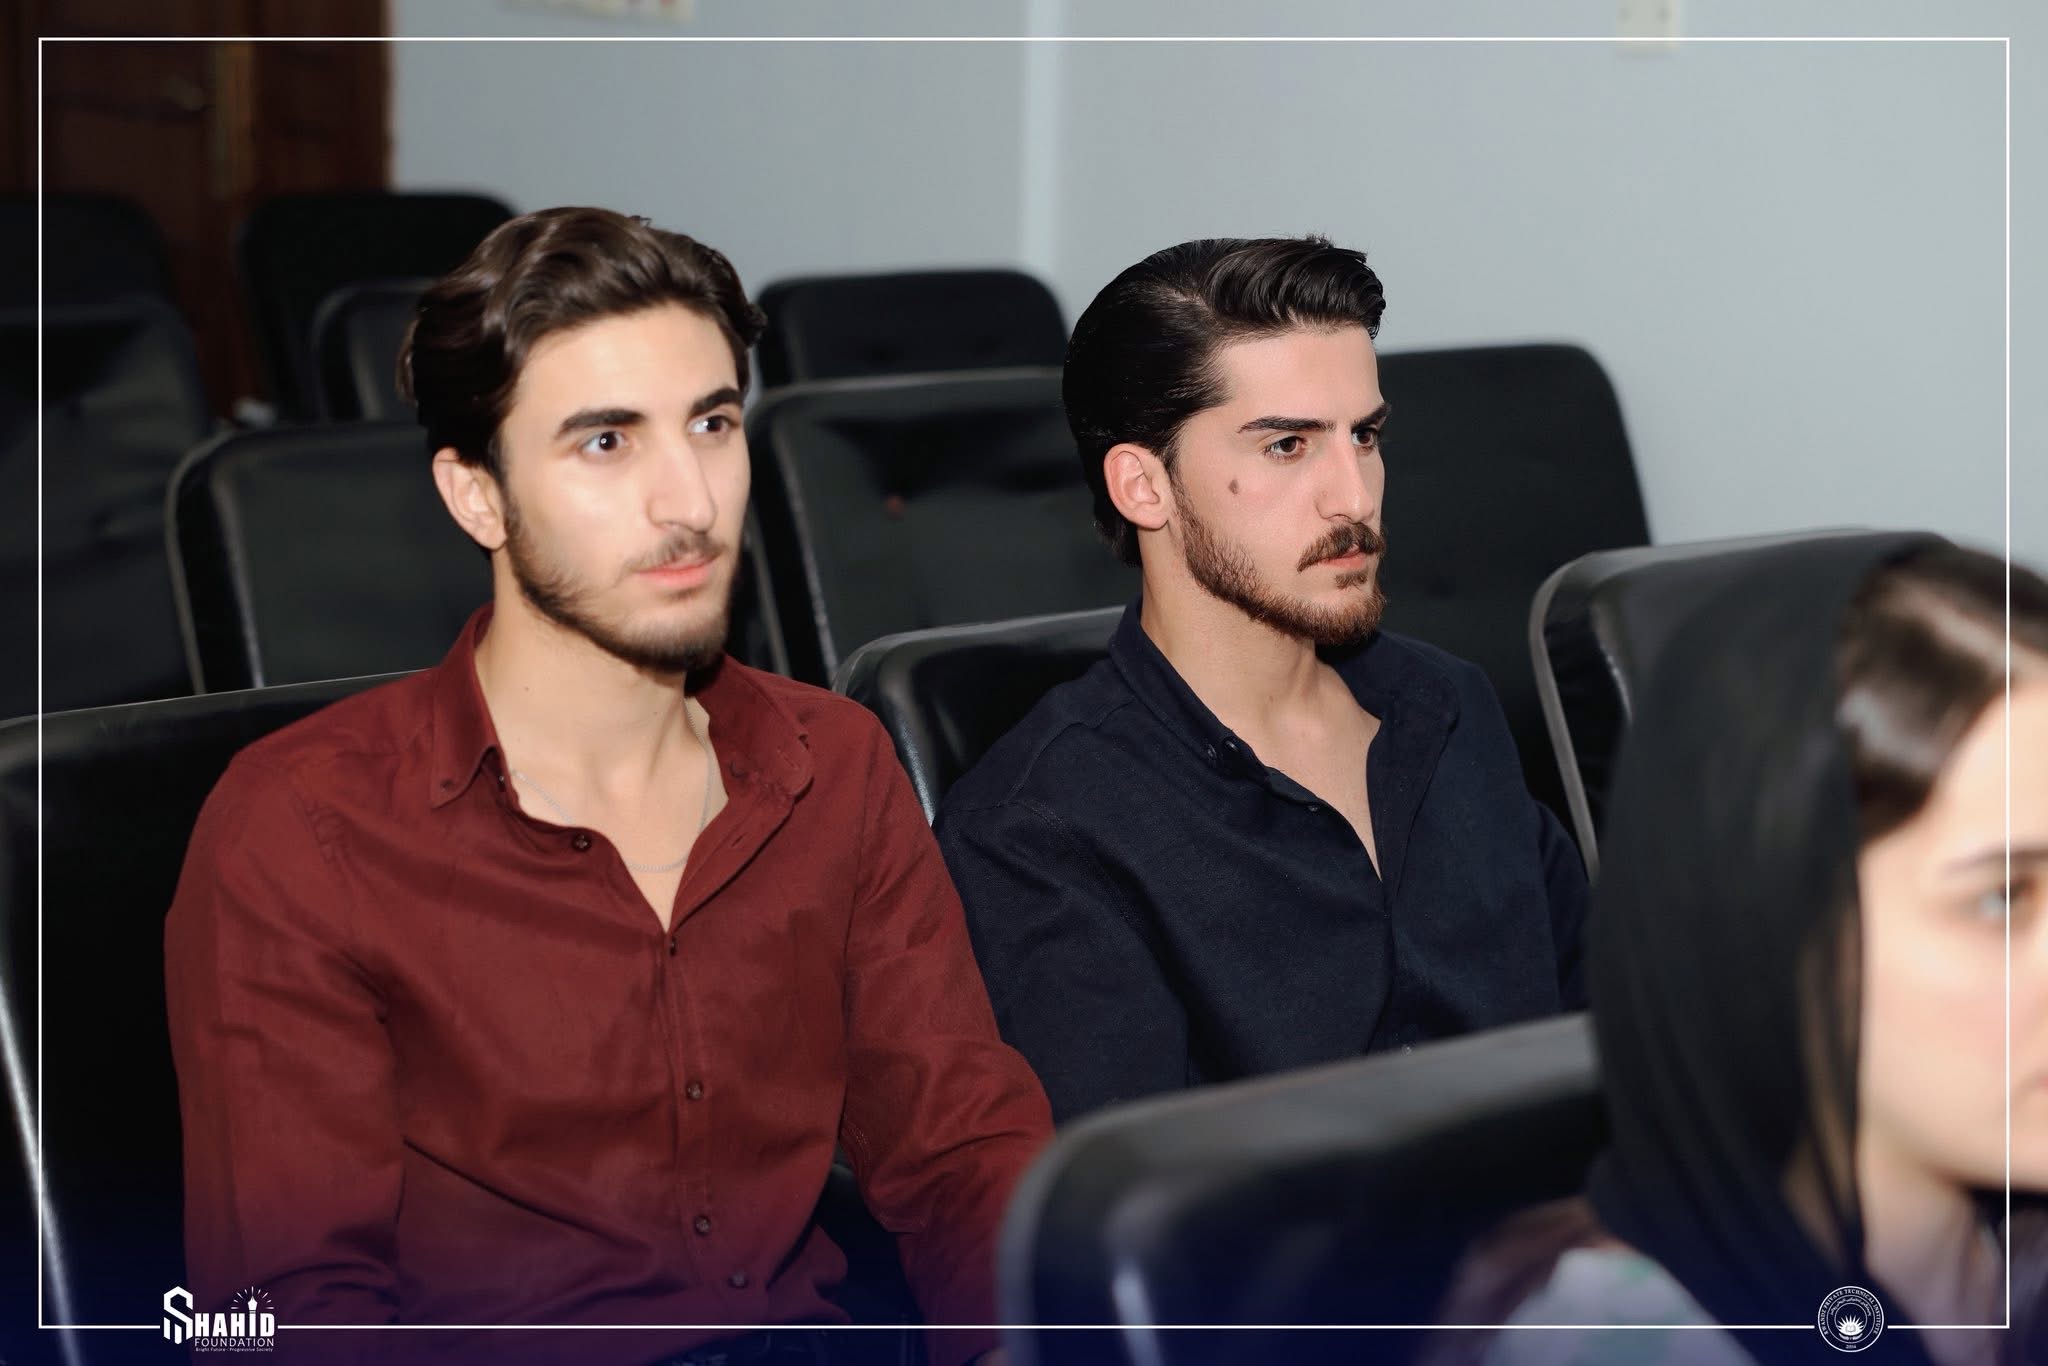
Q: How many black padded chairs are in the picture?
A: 12